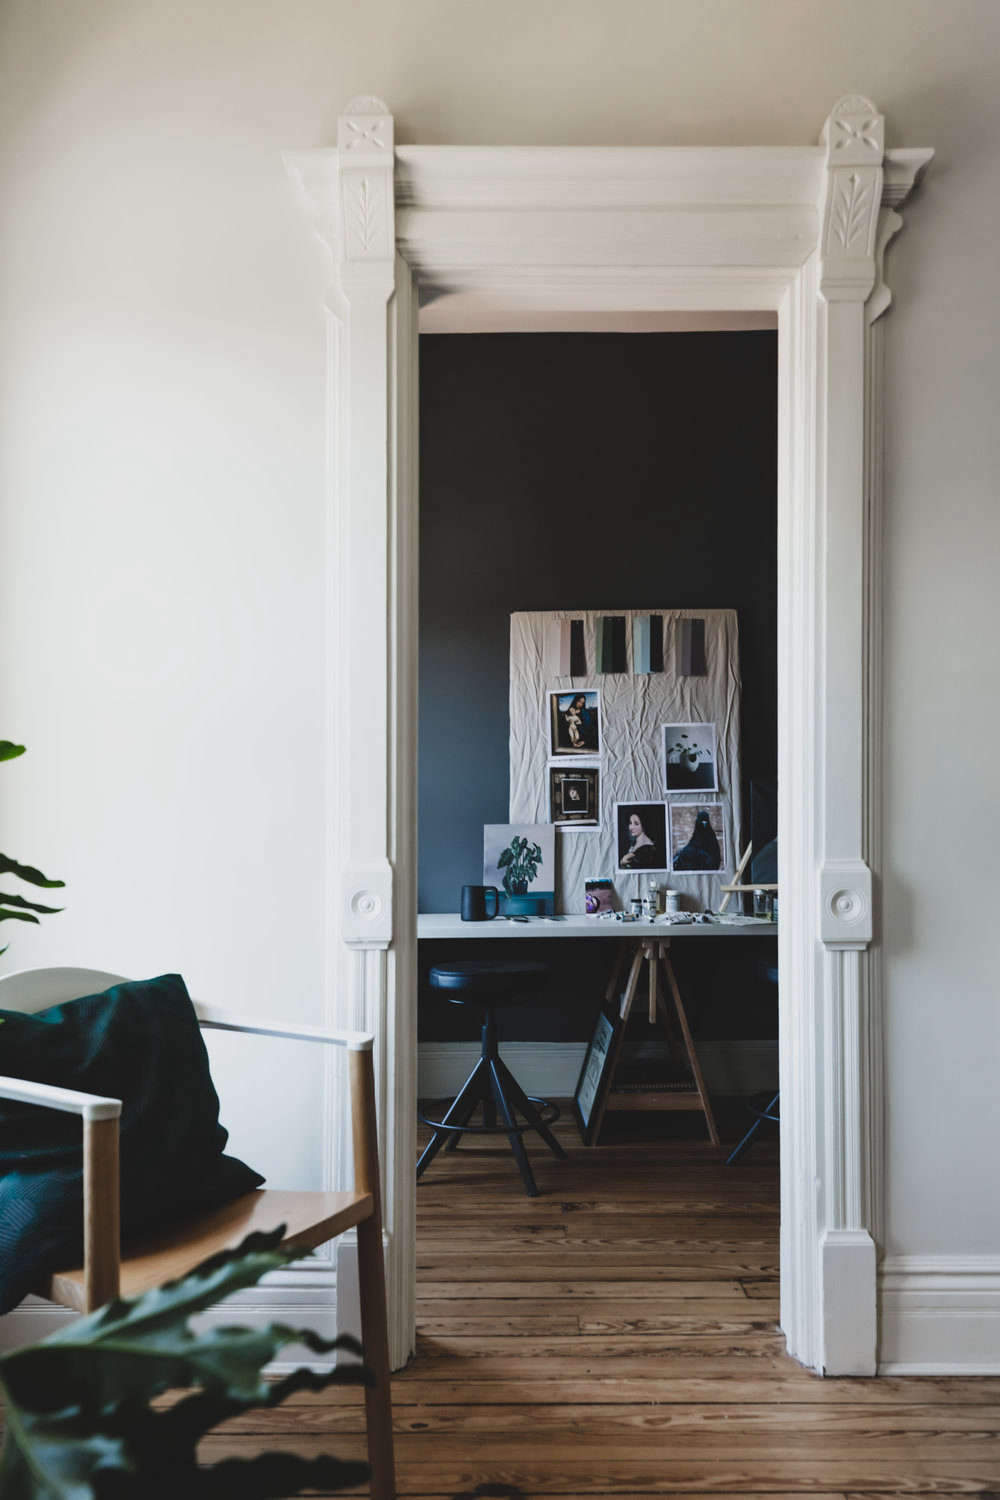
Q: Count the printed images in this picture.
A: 5